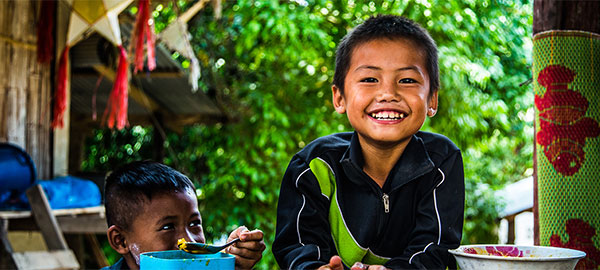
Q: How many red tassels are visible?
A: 4